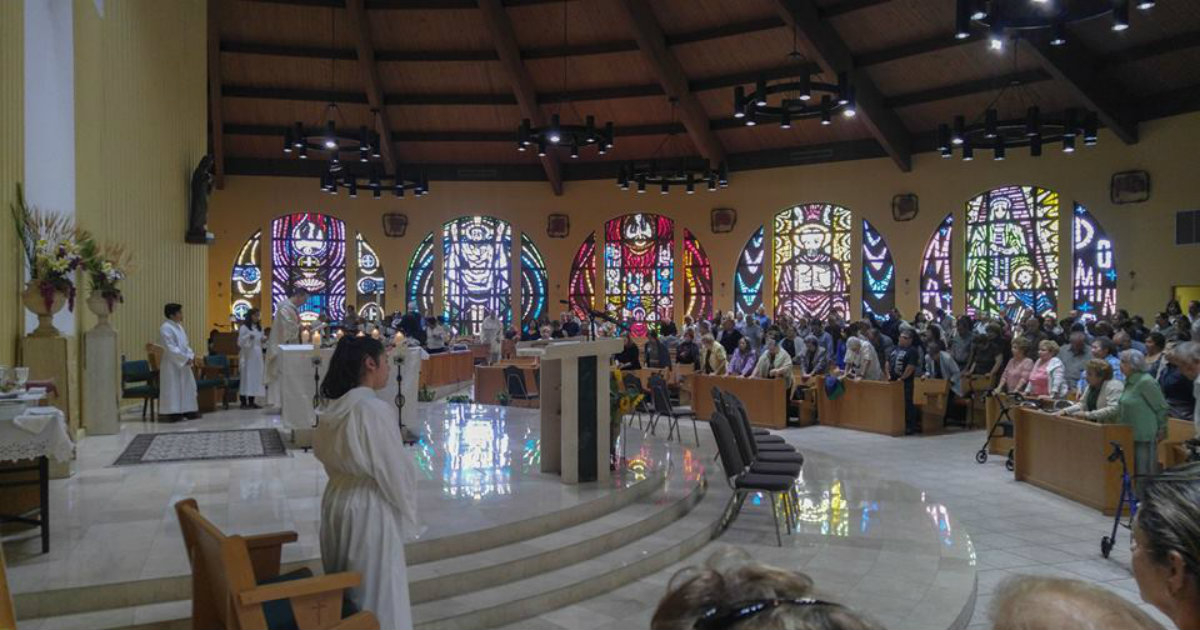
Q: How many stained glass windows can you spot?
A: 15